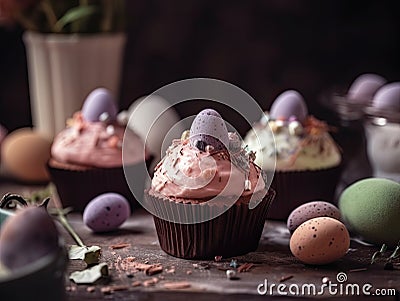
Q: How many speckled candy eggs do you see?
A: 4